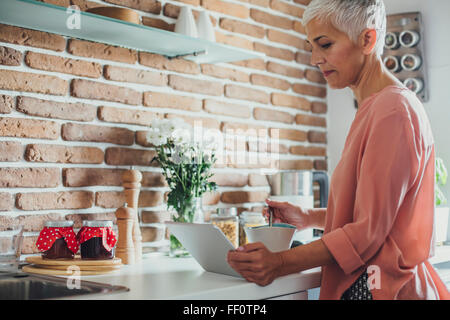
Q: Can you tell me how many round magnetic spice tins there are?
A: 5